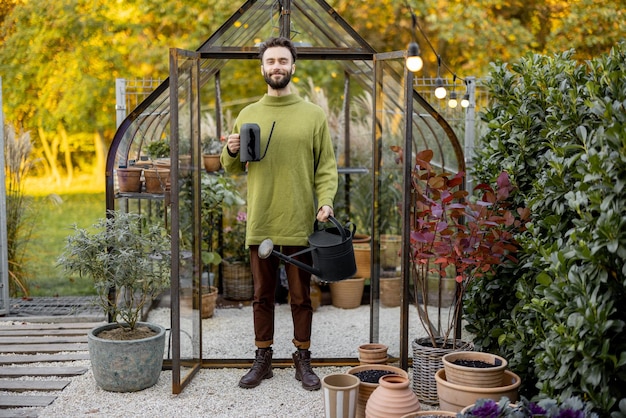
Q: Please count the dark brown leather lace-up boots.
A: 2